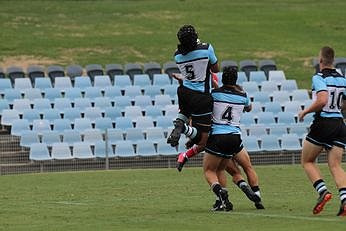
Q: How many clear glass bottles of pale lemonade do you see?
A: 0